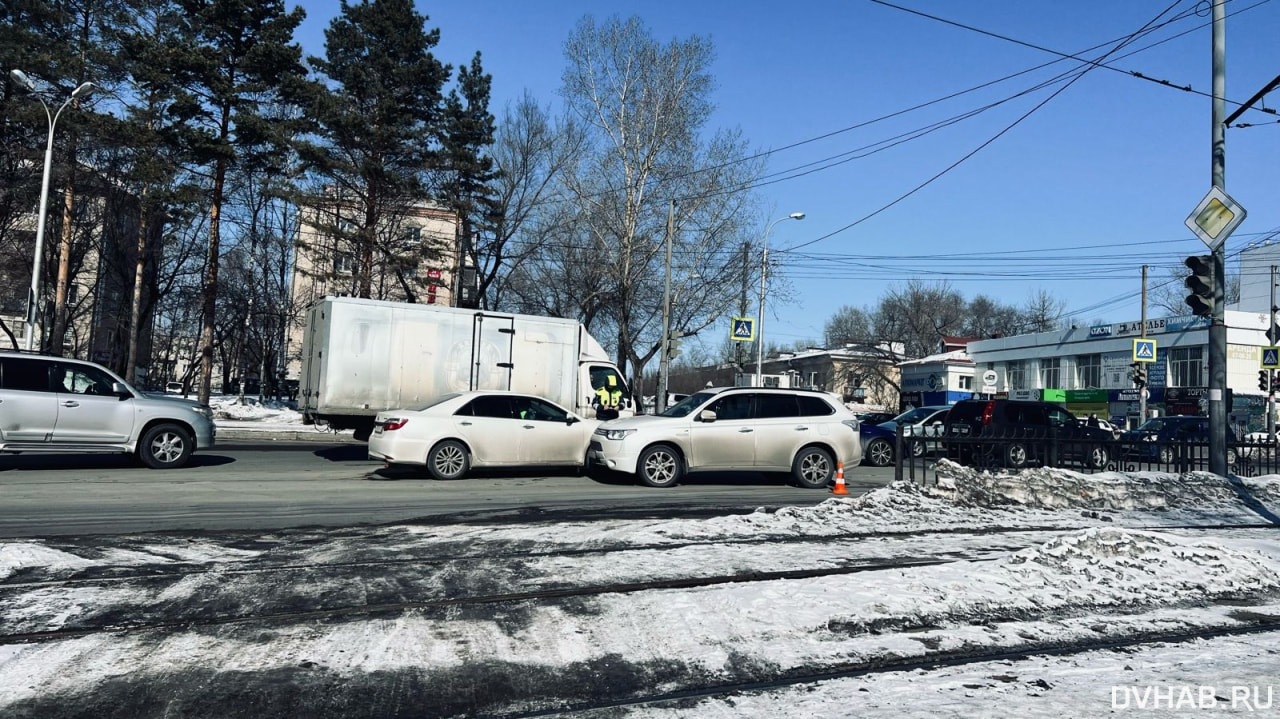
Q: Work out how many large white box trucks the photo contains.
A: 1